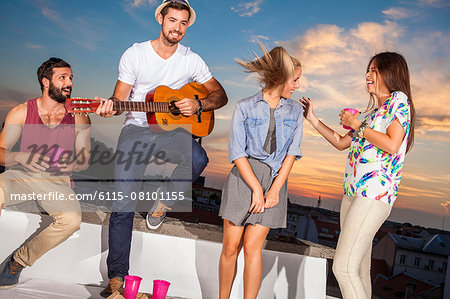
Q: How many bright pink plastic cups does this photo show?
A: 4